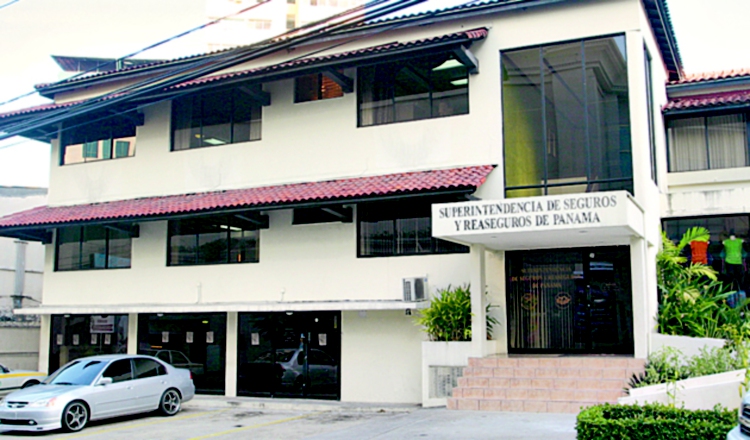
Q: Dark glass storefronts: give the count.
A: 3